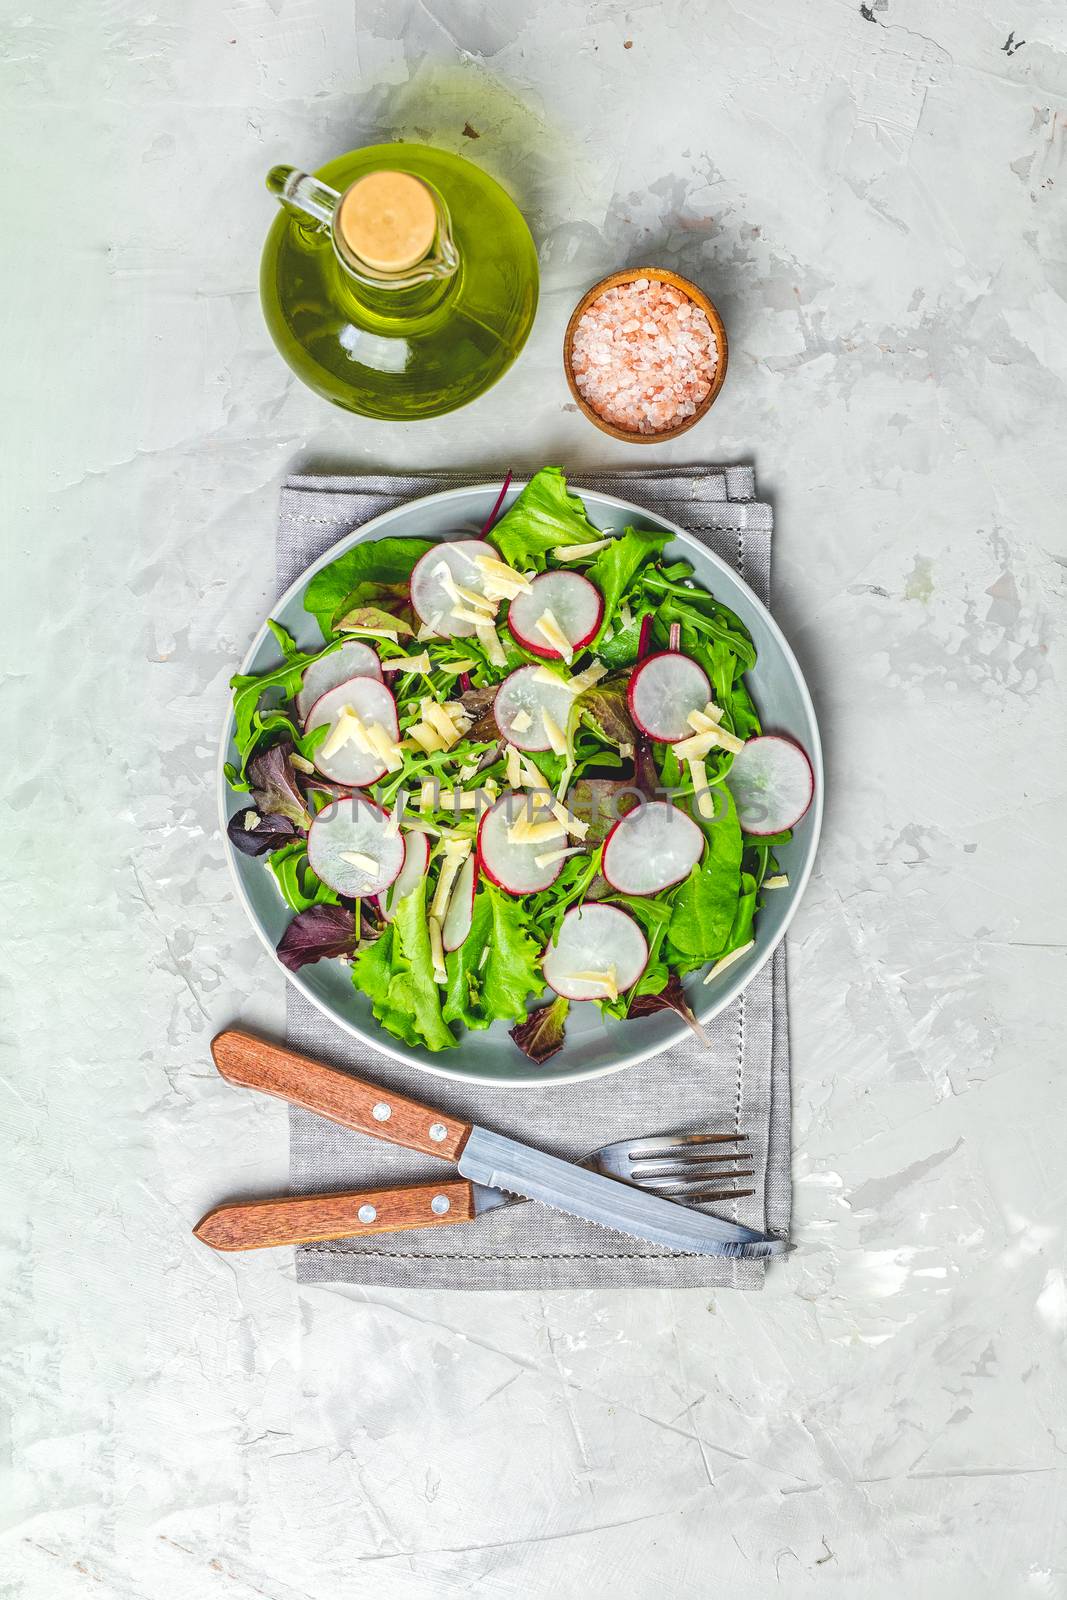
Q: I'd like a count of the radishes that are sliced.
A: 13